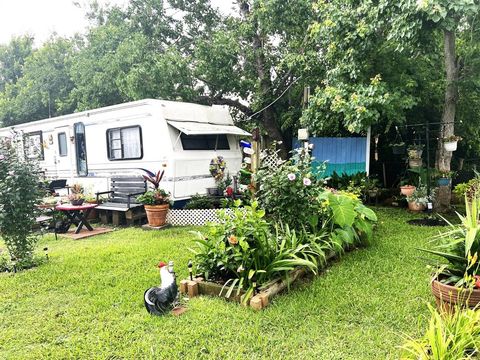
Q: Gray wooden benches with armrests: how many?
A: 1